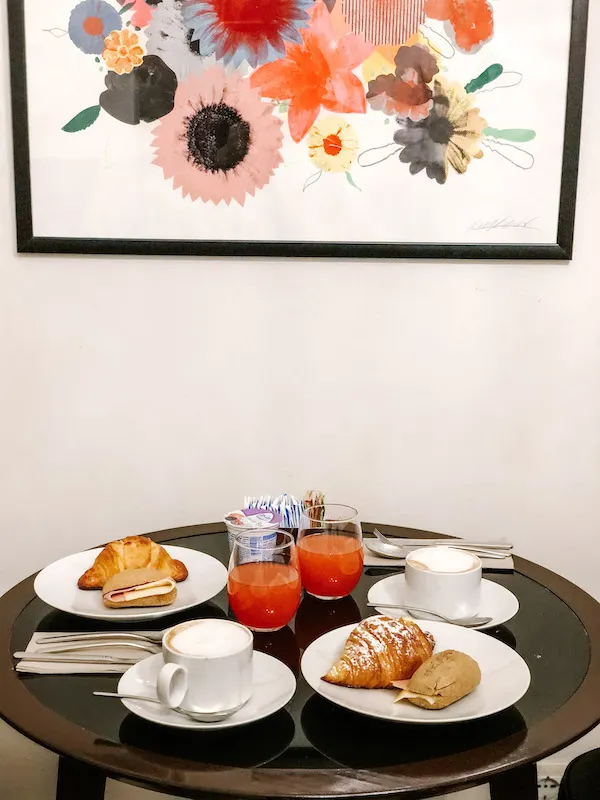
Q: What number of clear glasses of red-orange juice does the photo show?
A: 2